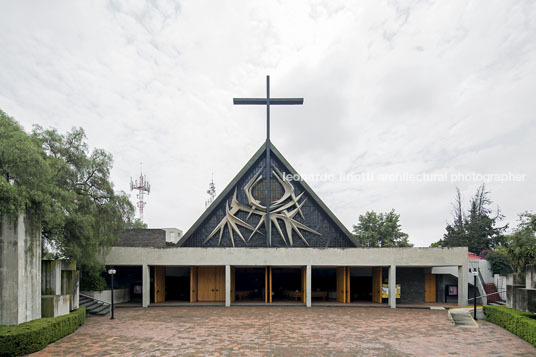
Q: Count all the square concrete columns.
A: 5